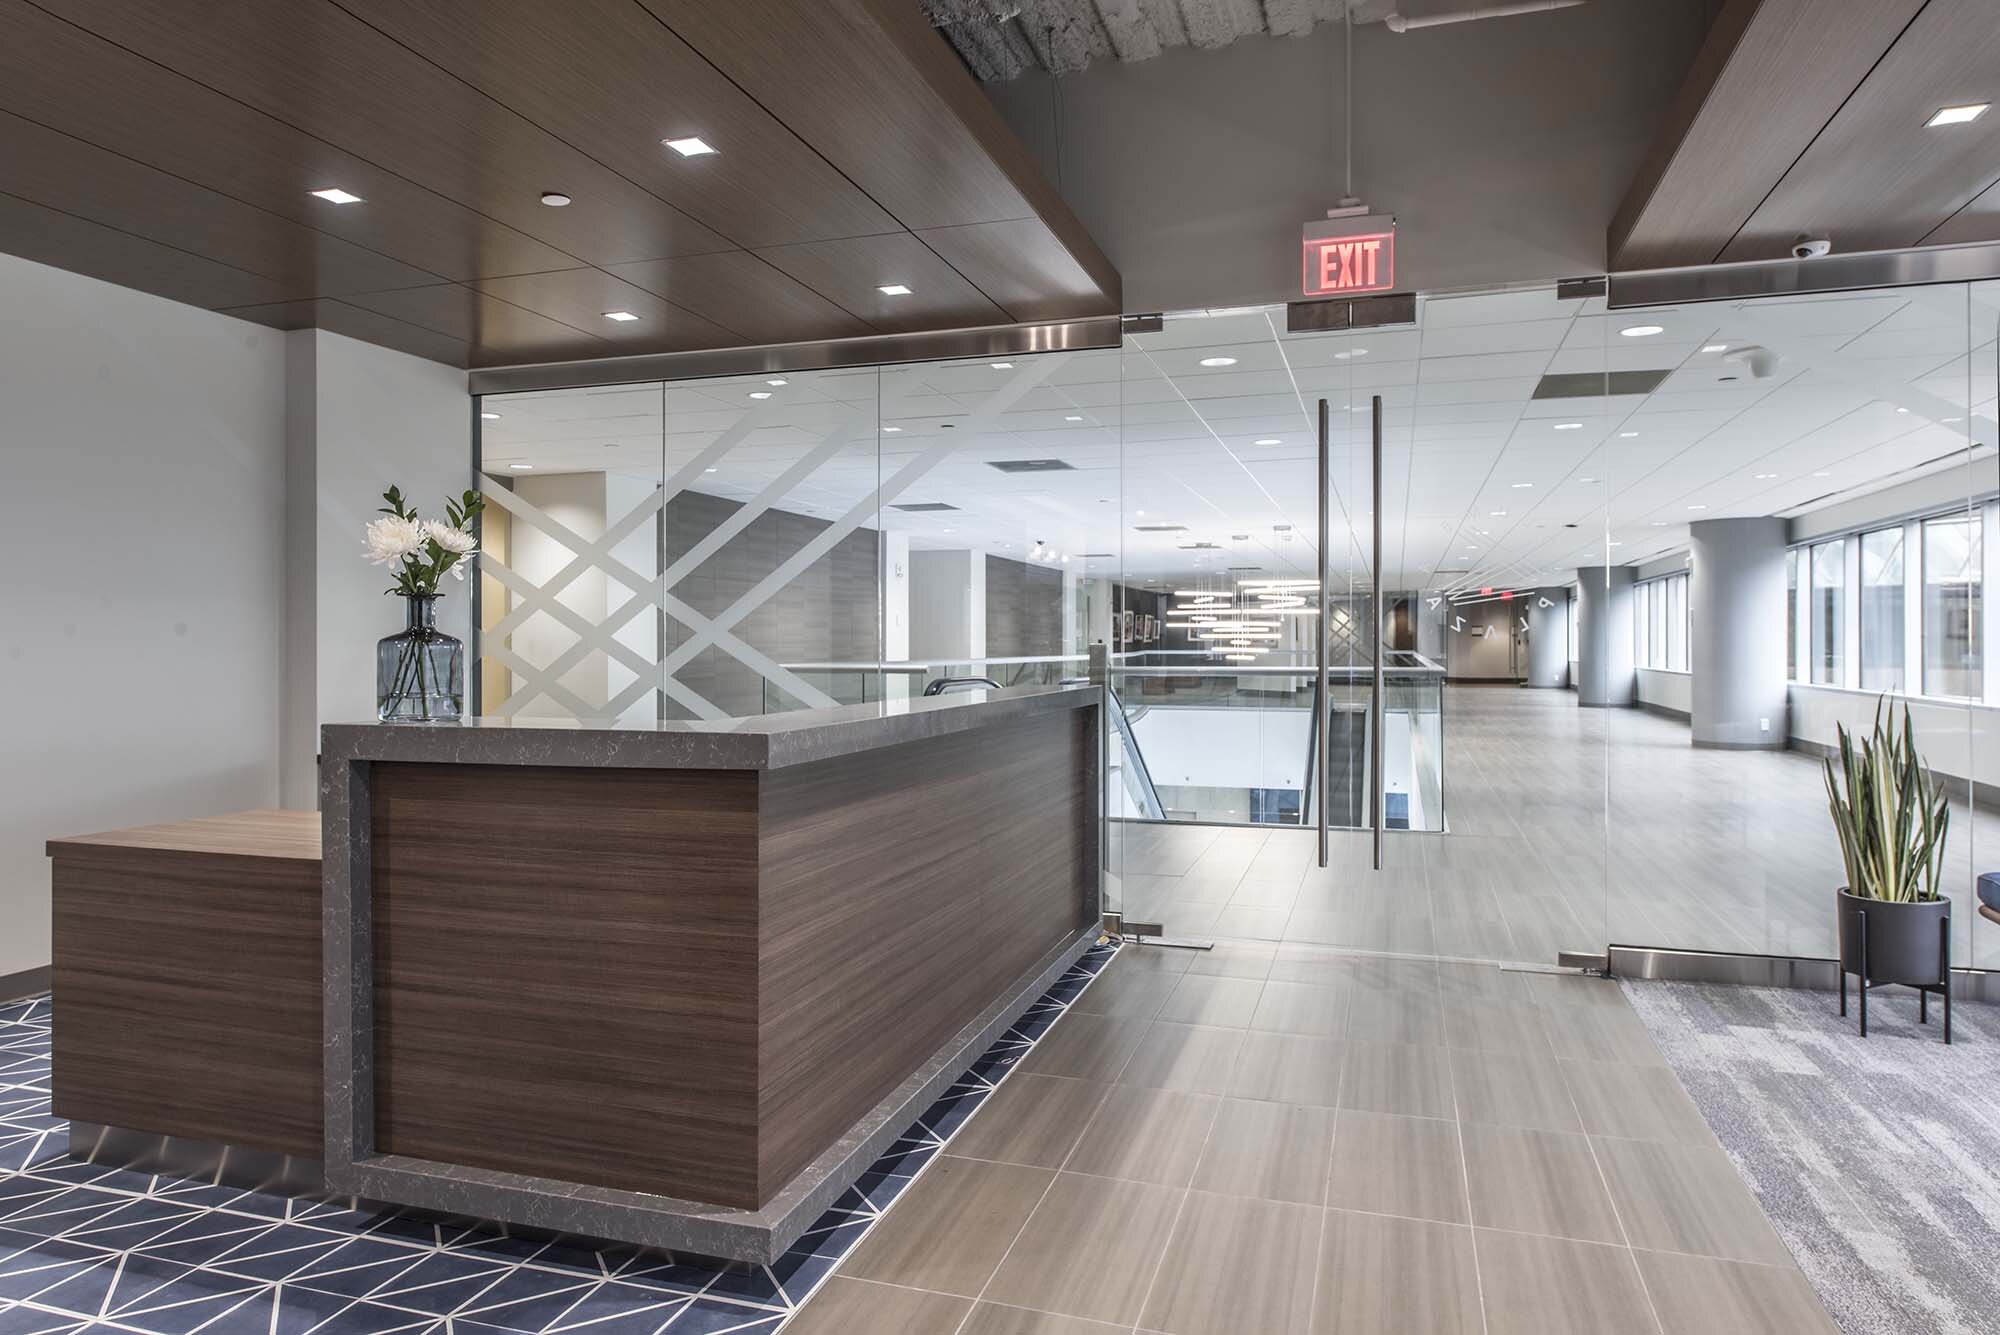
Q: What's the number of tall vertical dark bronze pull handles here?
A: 2